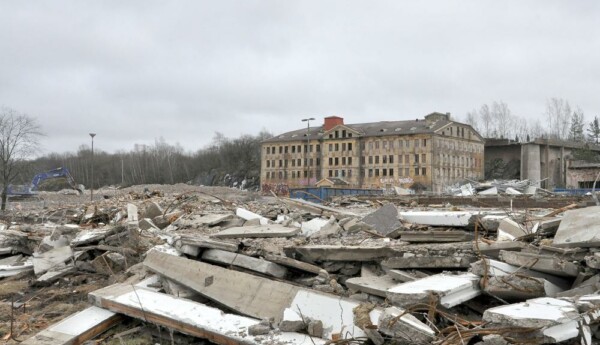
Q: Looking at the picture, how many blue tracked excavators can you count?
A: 1